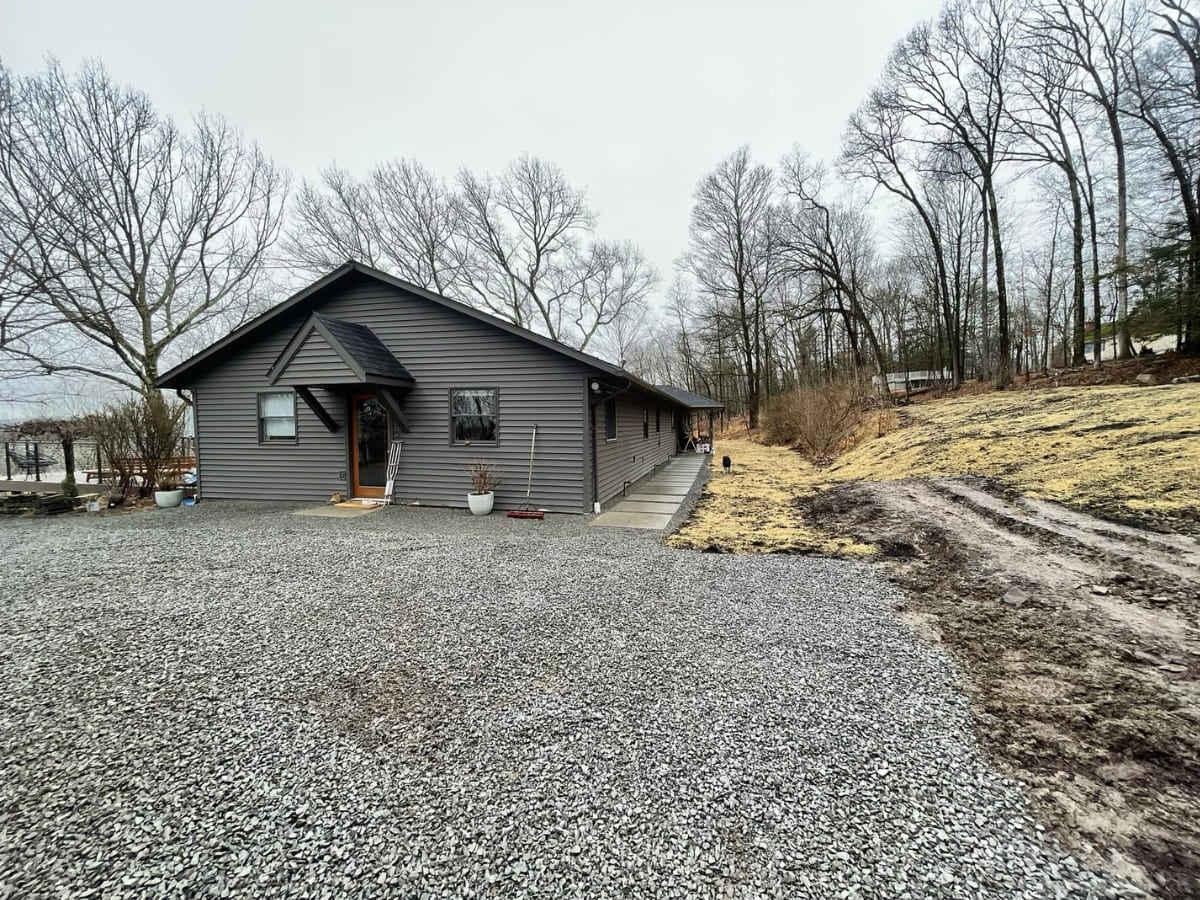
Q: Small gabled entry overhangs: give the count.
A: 1